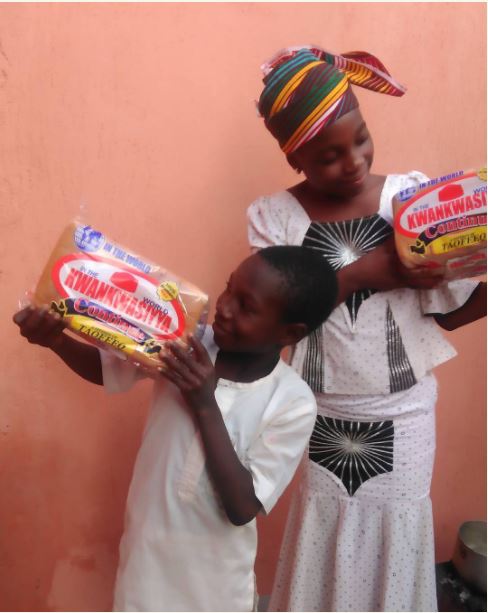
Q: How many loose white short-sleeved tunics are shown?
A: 1